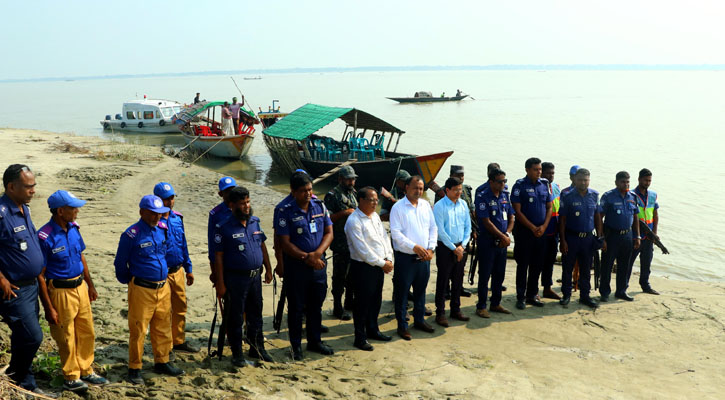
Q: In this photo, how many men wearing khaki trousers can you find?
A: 3